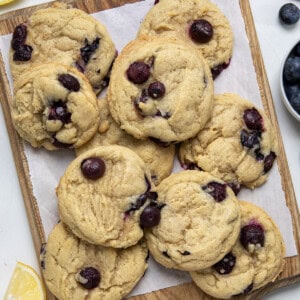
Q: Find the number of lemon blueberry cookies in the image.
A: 10